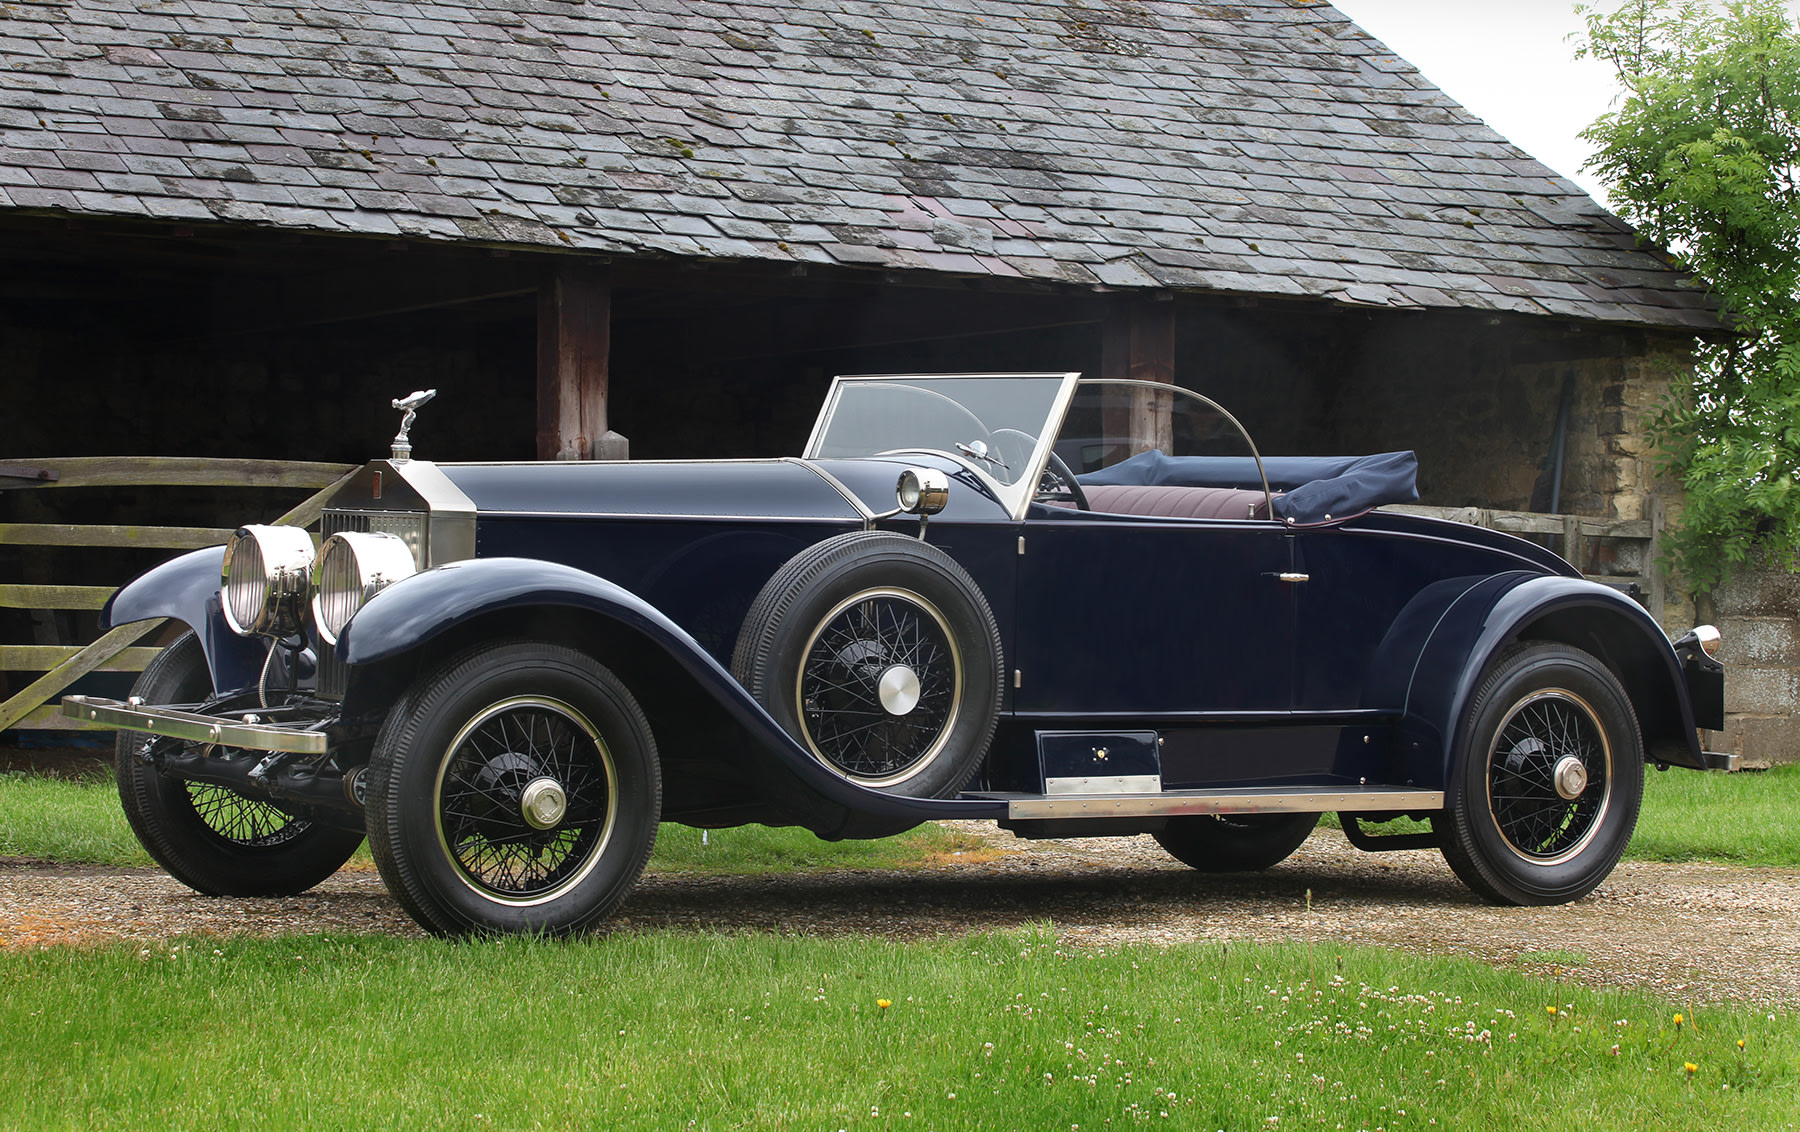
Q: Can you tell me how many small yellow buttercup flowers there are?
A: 5